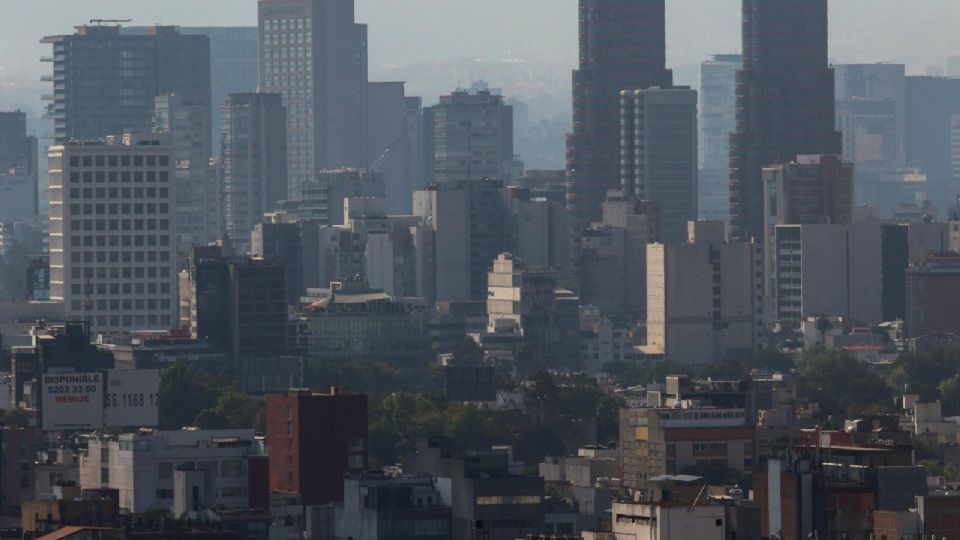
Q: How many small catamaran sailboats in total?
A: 0